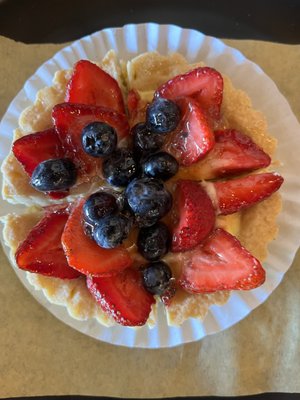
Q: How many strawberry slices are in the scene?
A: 12